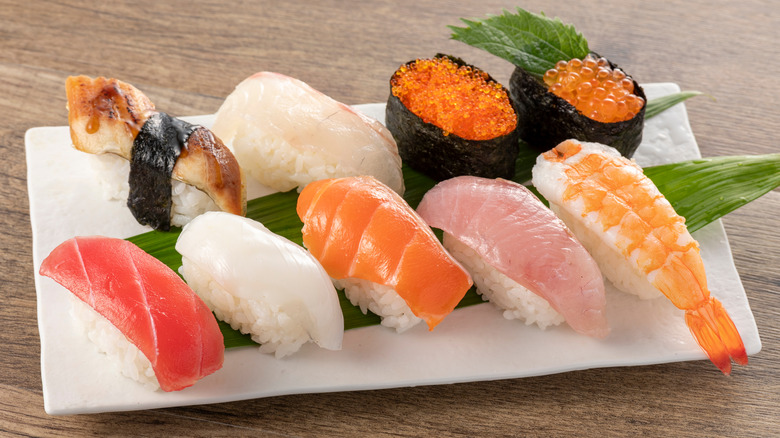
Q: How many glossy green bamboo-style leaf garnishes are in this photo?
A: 2